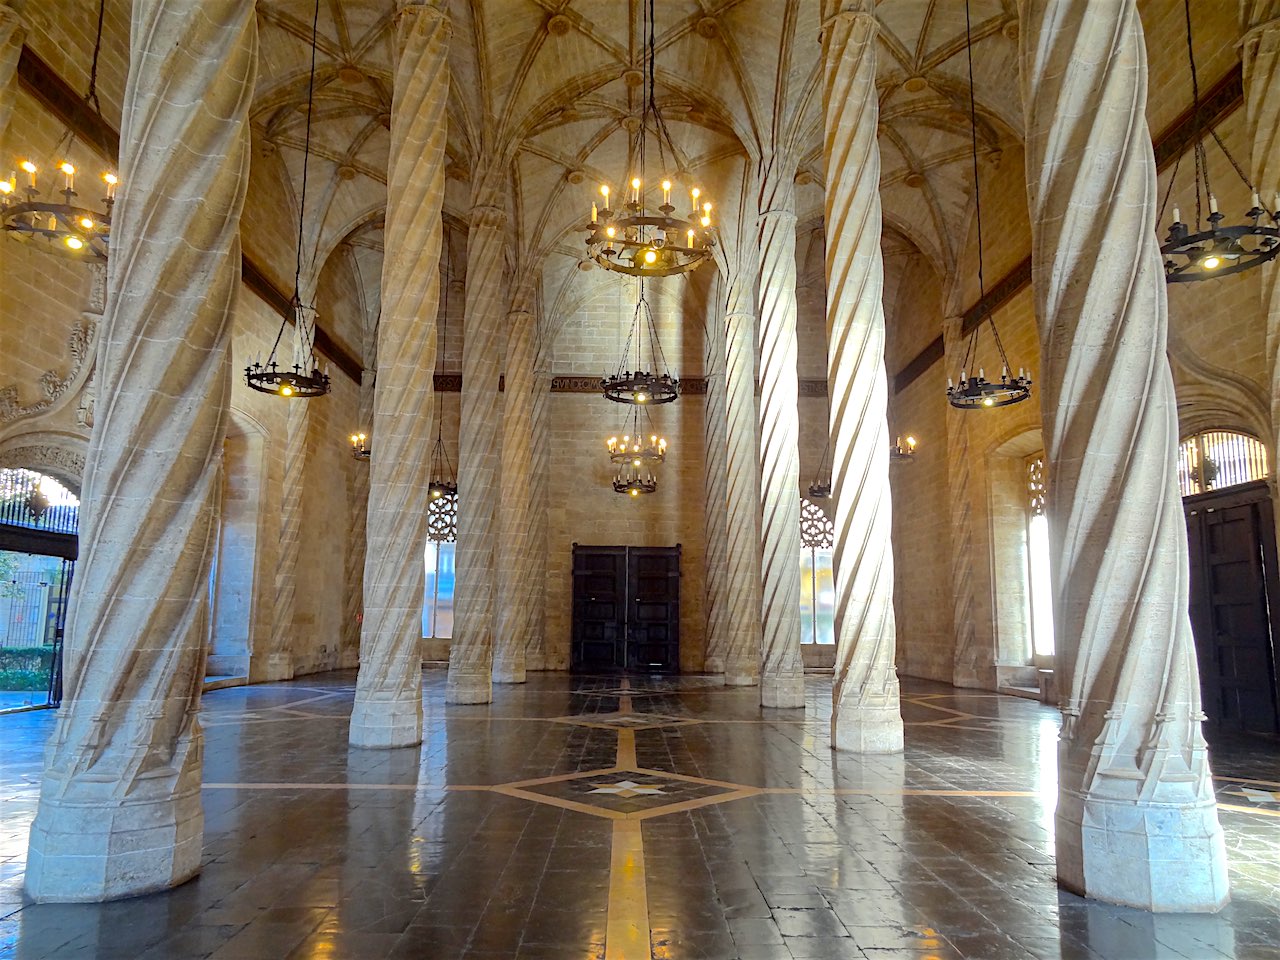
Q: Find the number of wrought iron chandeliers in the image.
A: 12